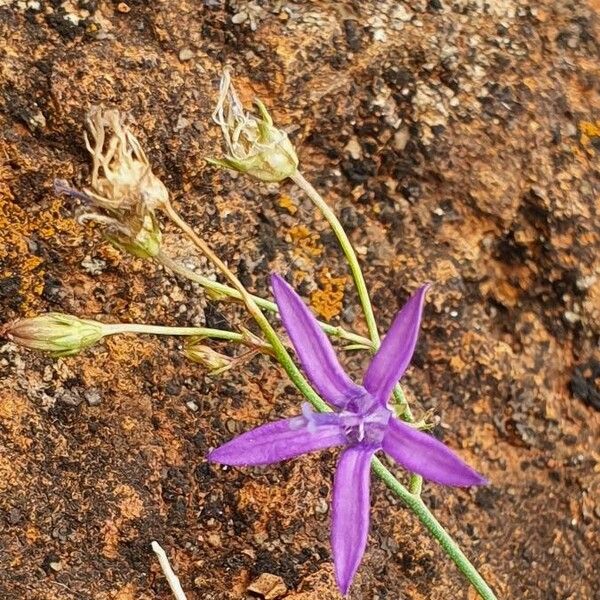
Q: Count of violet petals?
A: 5